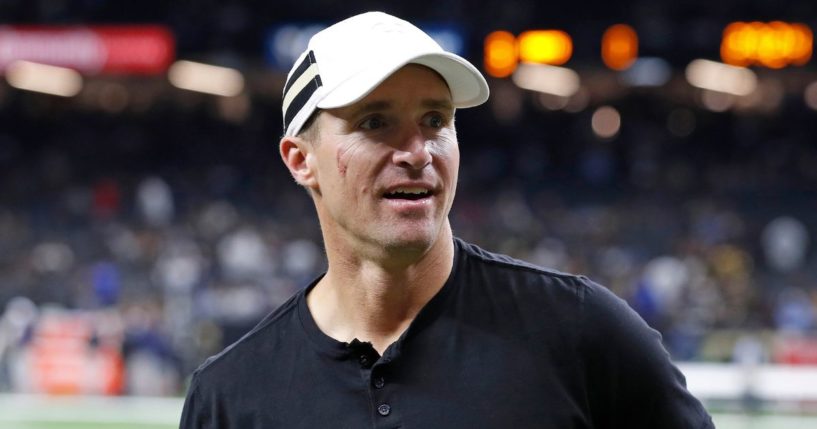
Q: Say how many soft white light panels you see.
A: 4